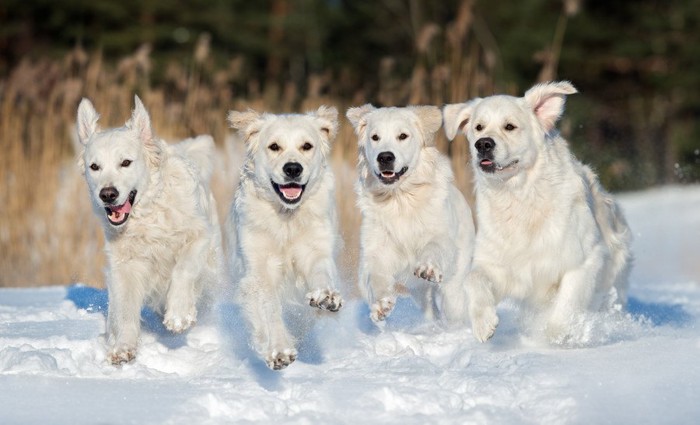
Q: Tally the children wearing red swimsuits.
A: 0